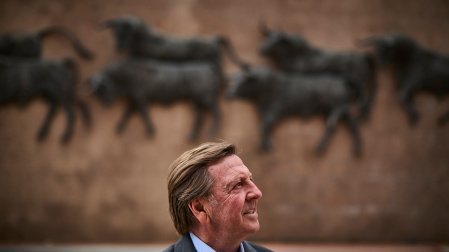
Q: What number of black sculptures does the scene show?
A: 7